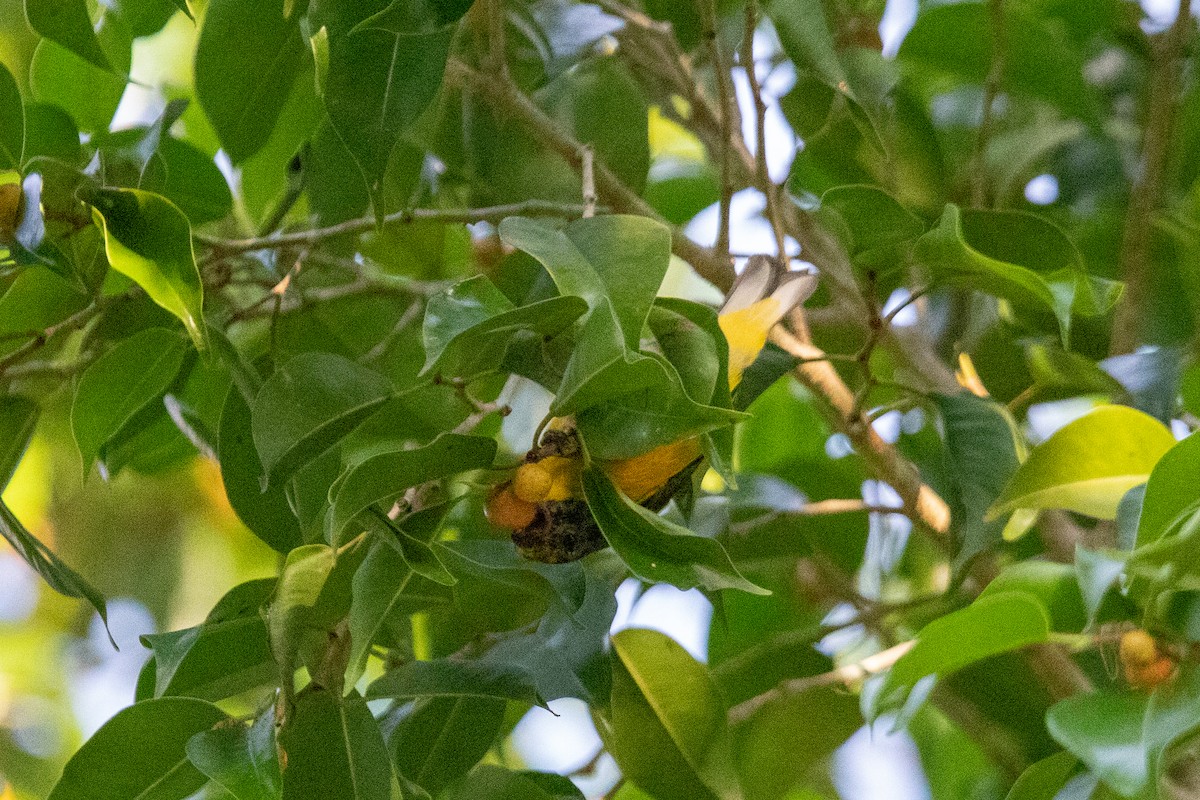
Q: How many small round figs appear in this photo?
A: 4